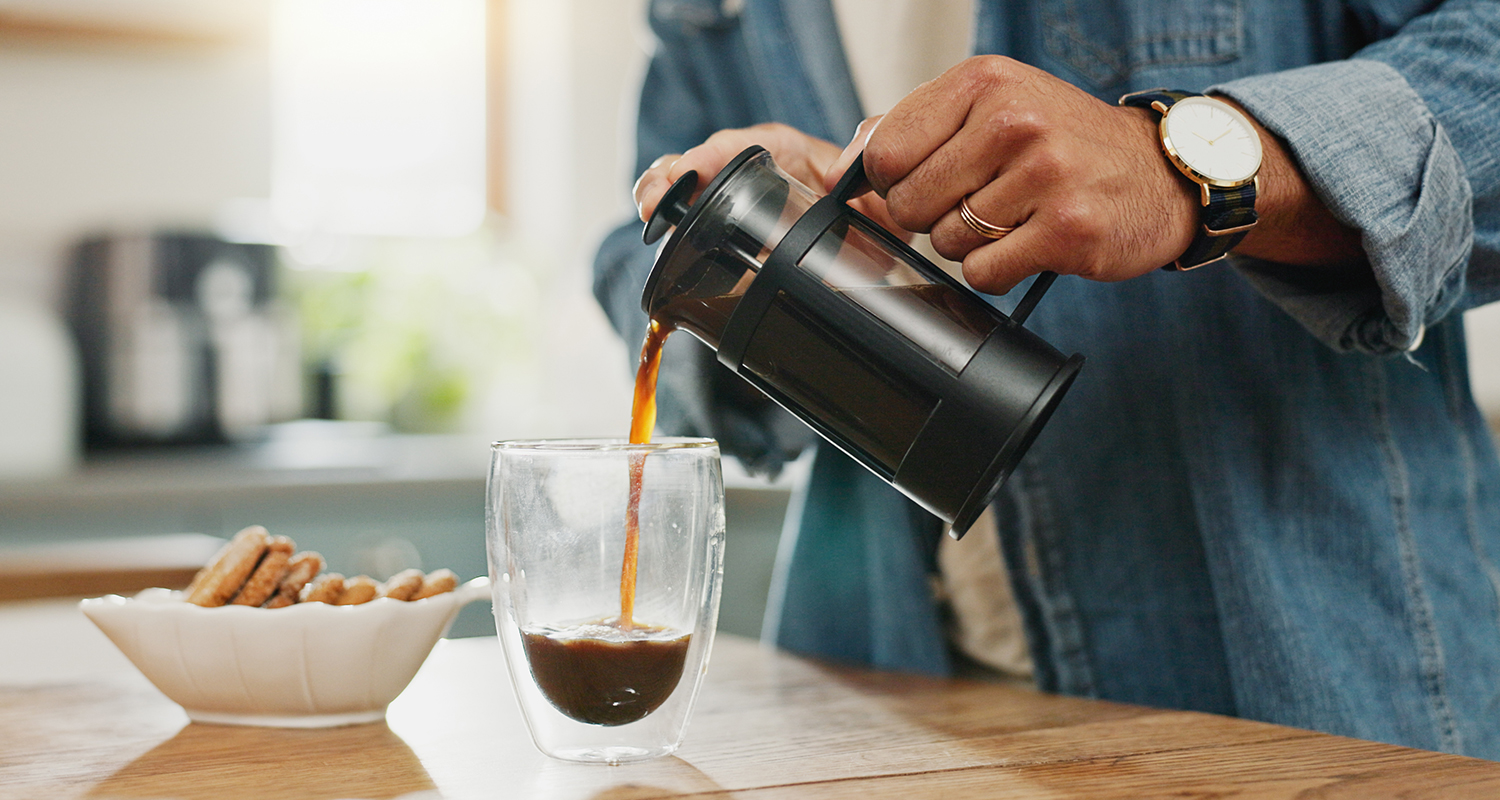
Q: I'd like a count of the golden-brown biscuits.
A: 7